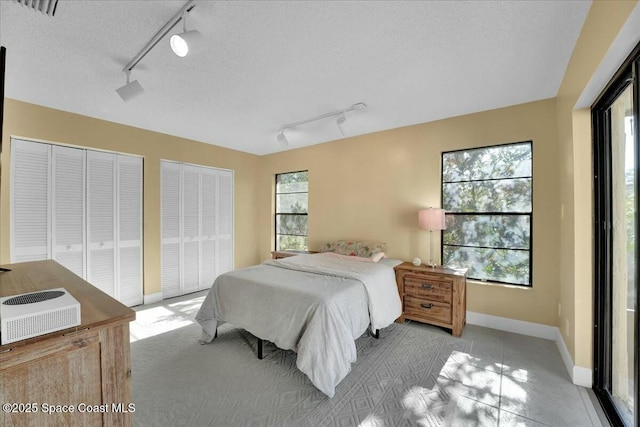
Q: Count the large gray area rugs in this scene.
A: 1